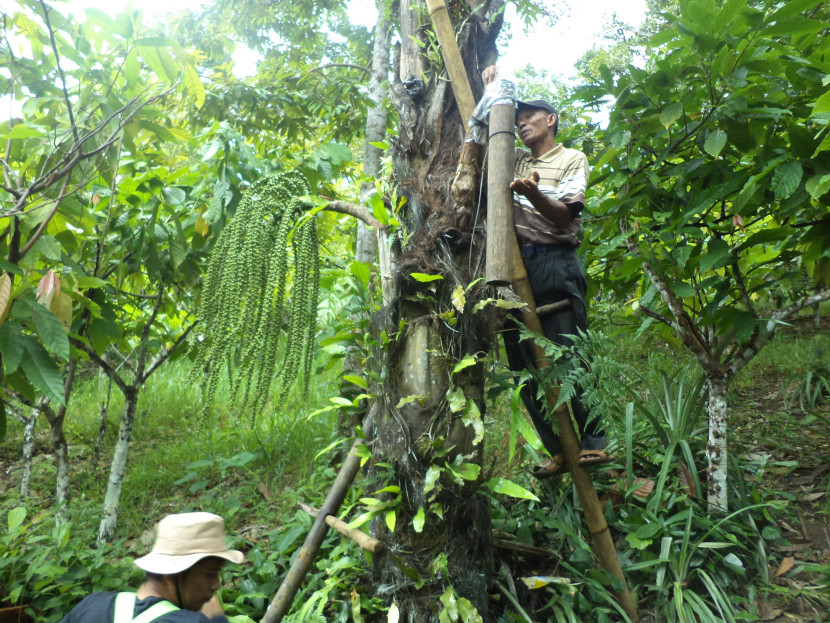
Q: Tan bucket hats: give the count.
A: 1